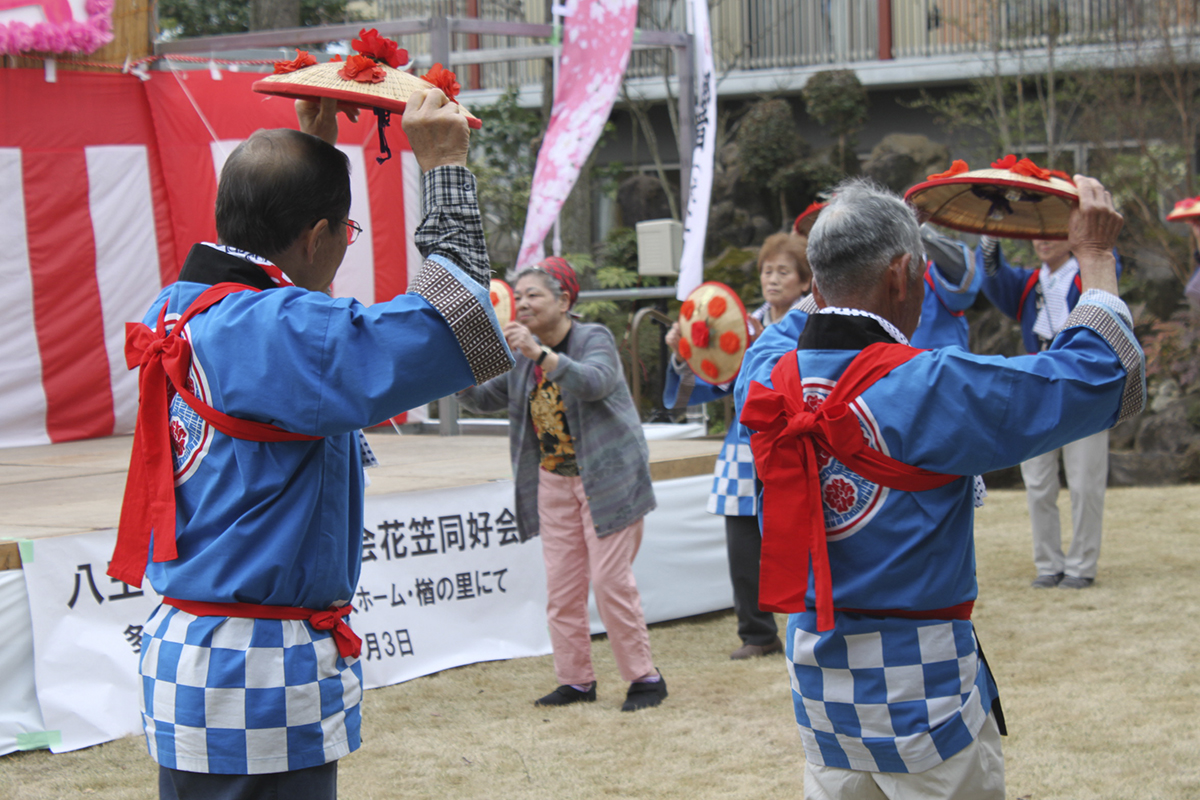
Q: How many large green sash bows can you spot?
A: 0